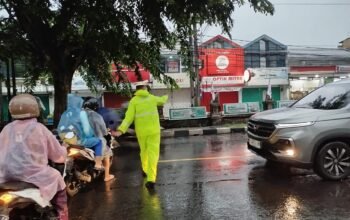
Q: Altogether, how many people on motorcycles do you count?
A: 3